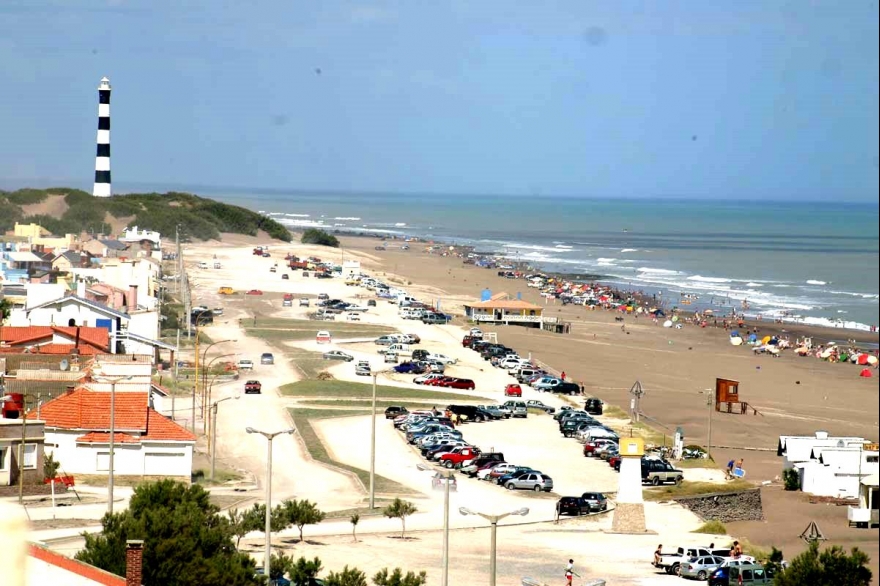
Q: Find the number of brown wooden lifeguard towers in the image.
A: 1